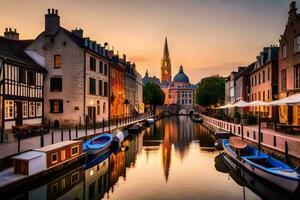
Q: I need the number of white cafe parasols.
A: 4